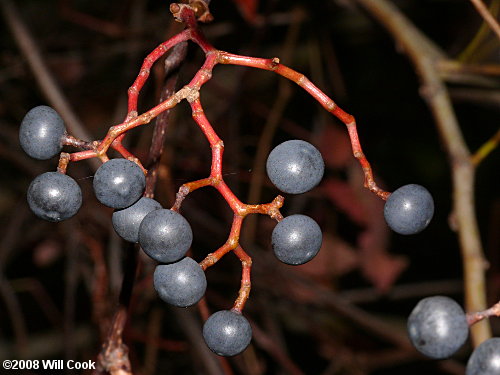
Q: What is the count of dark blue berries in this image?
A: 12